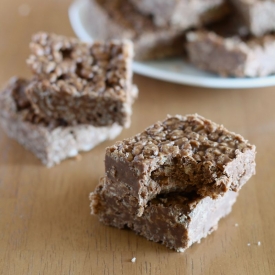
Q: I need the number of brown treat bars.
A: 8